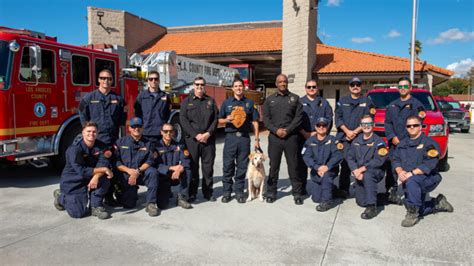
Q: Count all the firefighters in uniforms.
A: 14